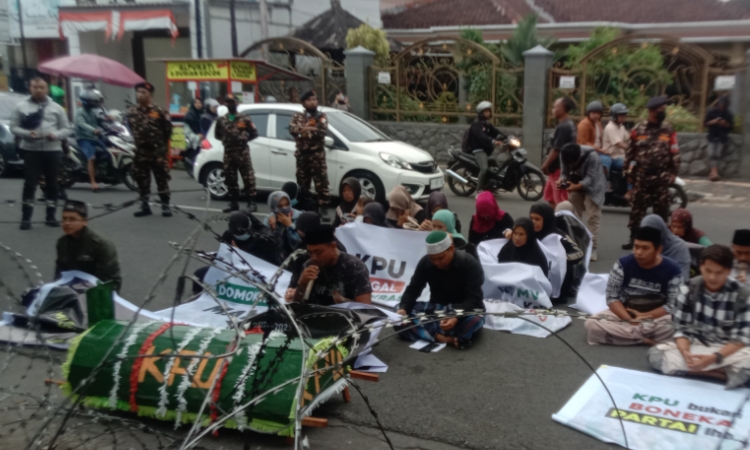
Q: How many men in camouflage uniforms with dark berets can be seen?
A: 4